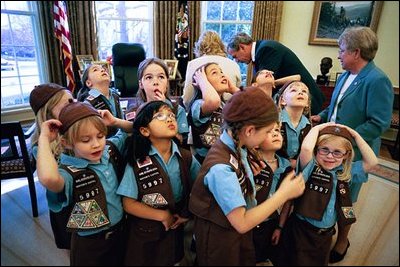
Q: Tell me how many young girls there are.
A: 11